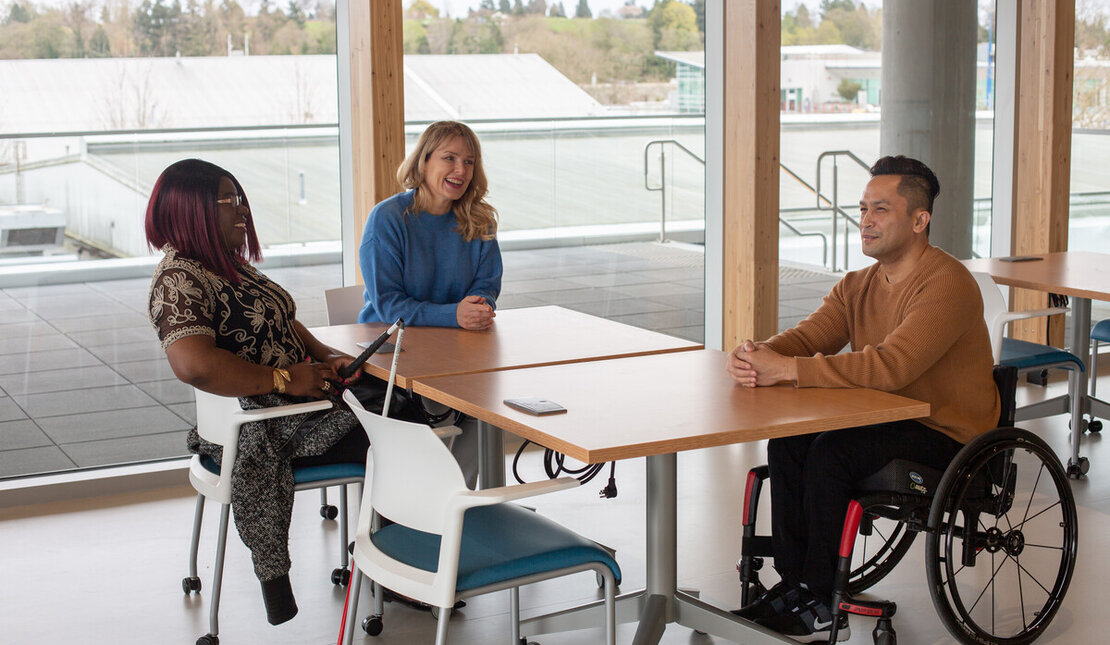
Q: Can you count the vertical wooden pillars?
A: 3